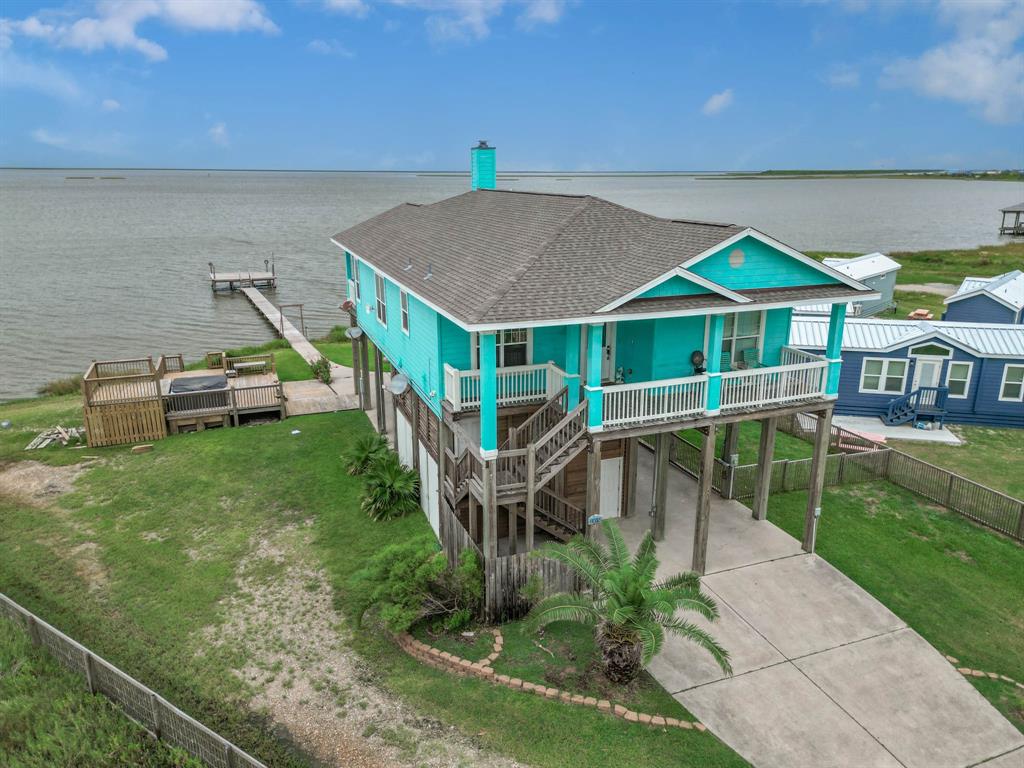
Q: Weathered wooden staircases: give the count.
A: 1